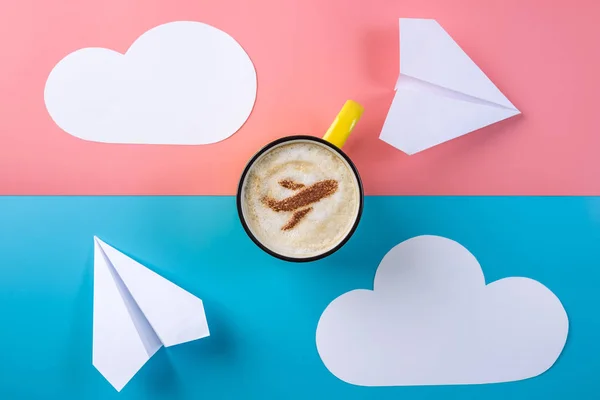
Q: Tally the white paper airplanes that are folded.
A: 2